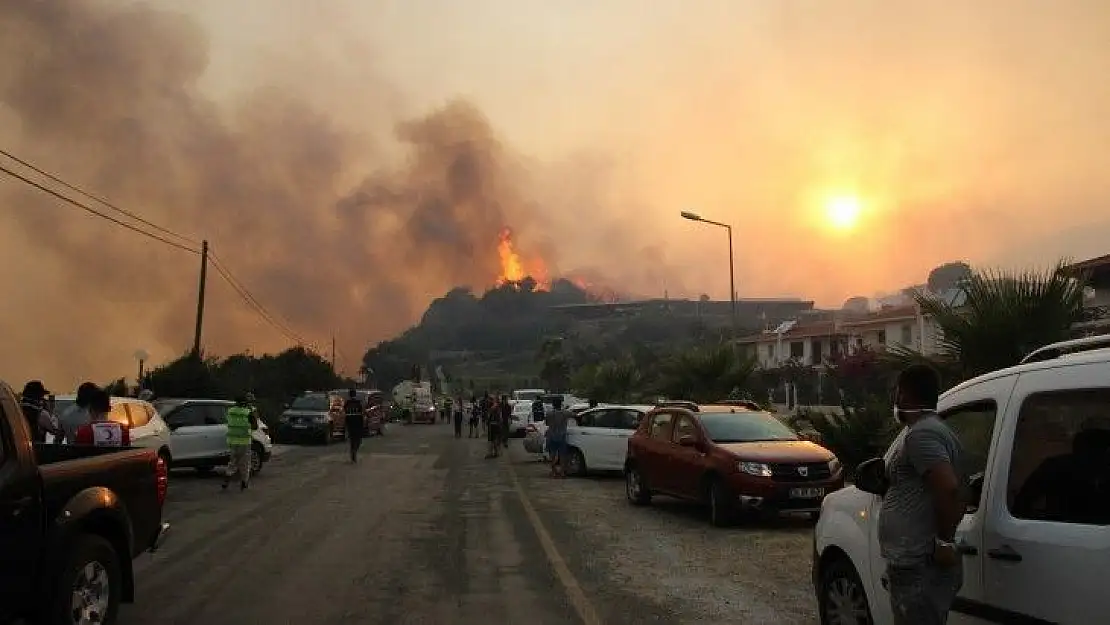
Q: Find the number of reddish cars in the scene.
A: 2